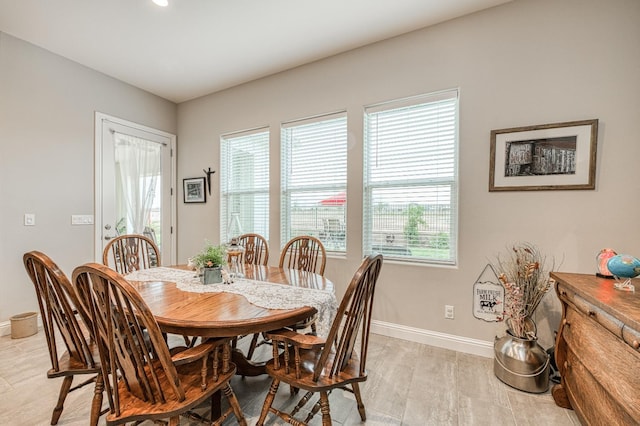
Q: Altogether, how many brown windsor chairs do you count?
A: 6